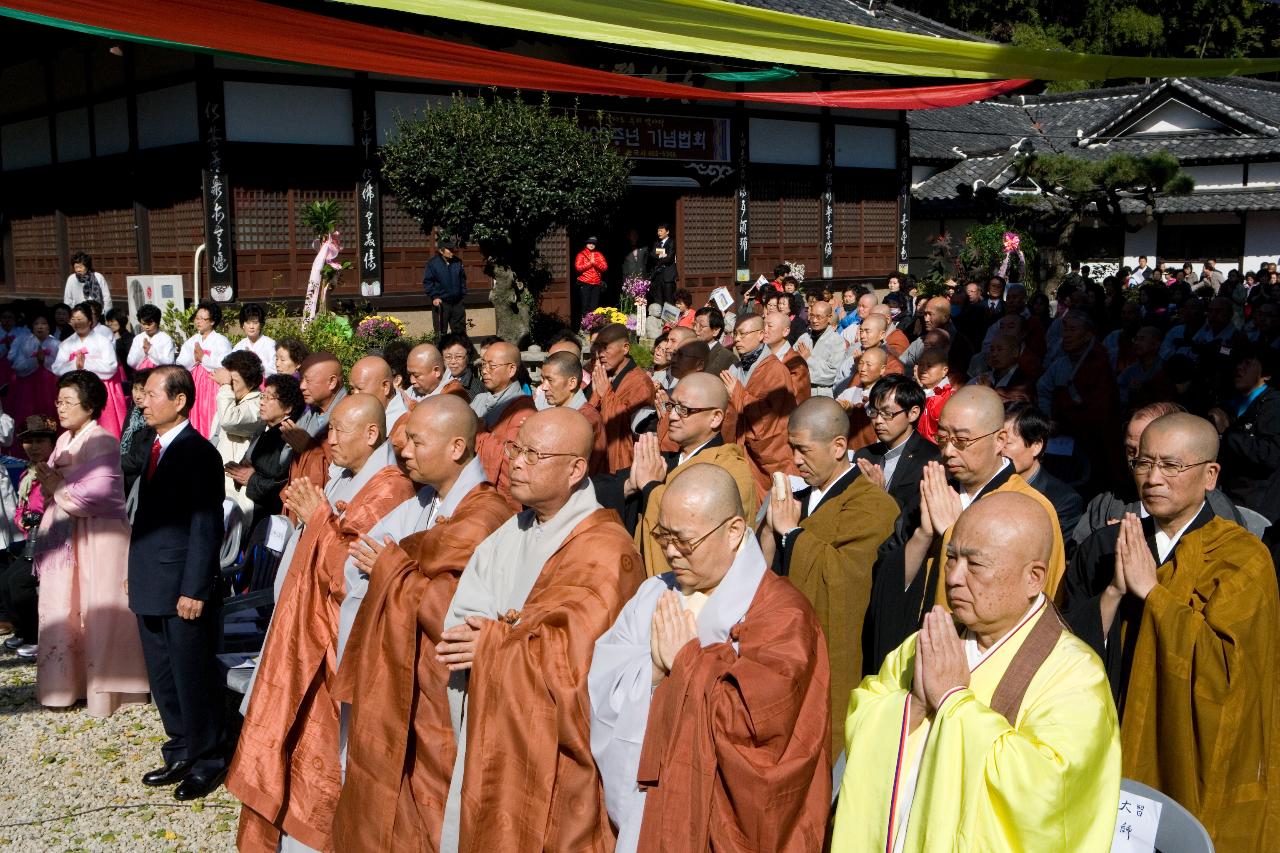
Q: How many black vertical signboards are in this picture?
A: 5